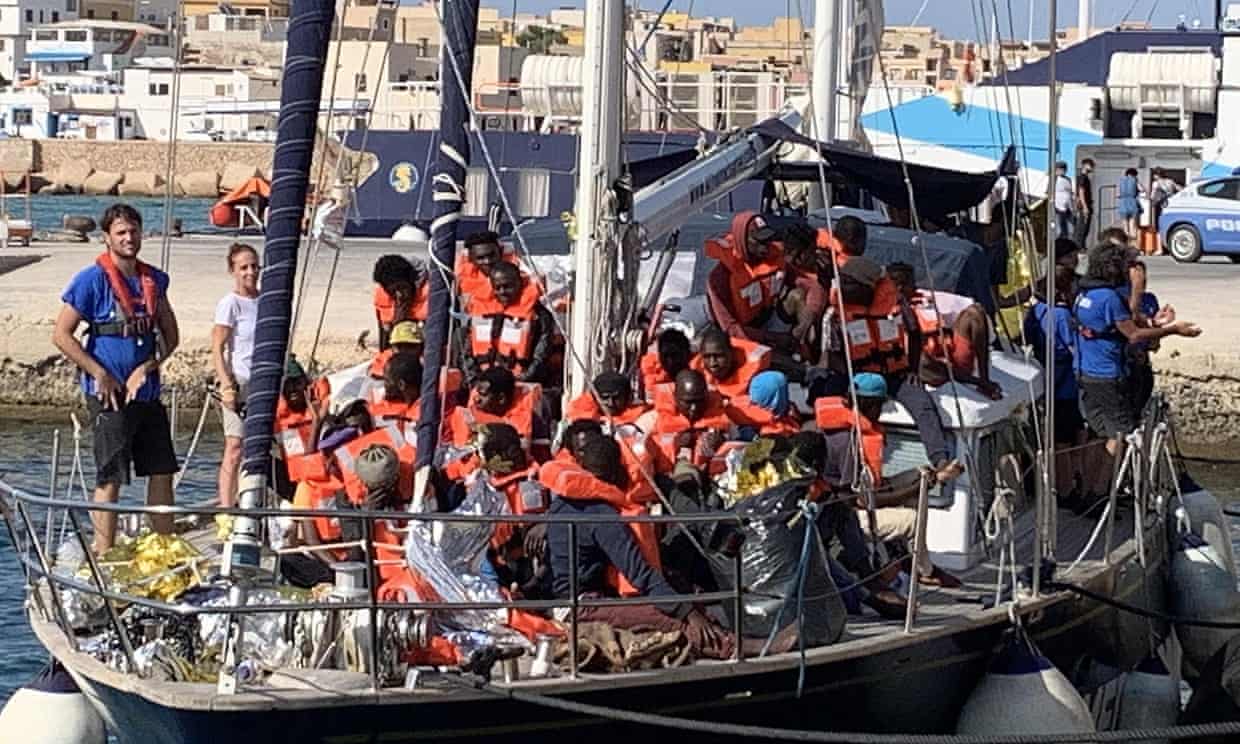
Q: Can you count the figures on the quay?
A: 4